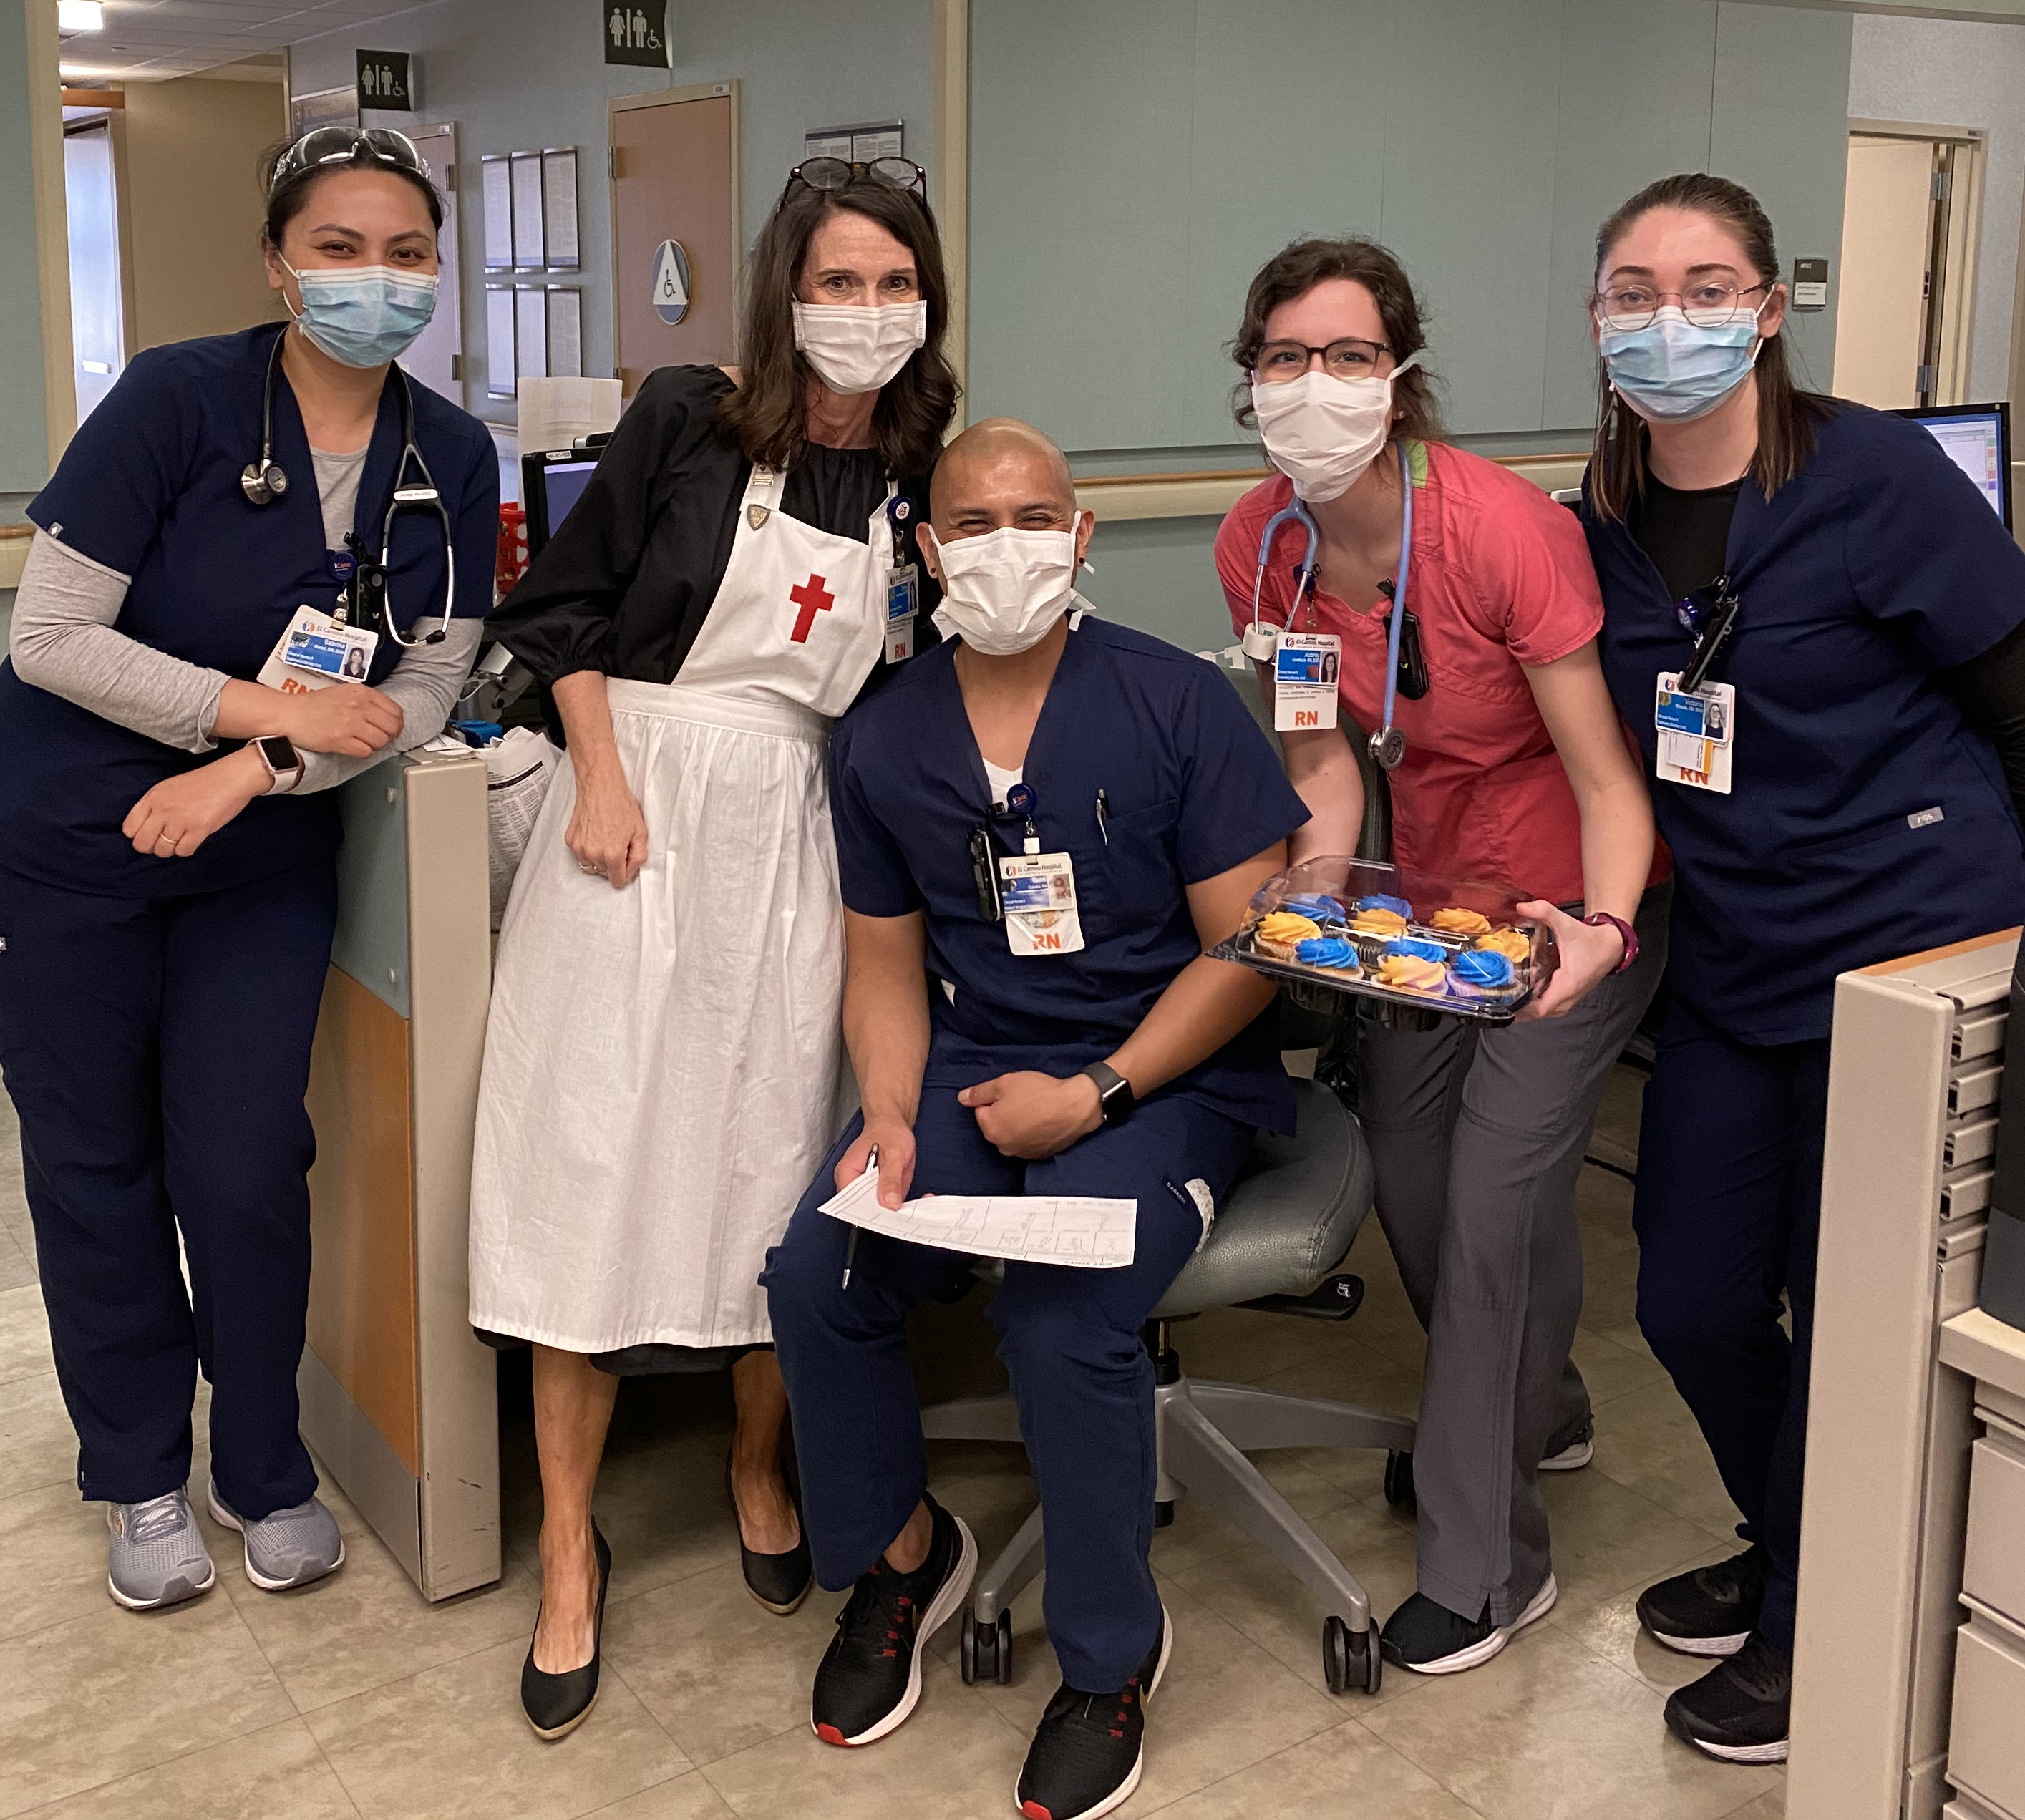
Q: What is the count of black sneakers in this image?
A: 6